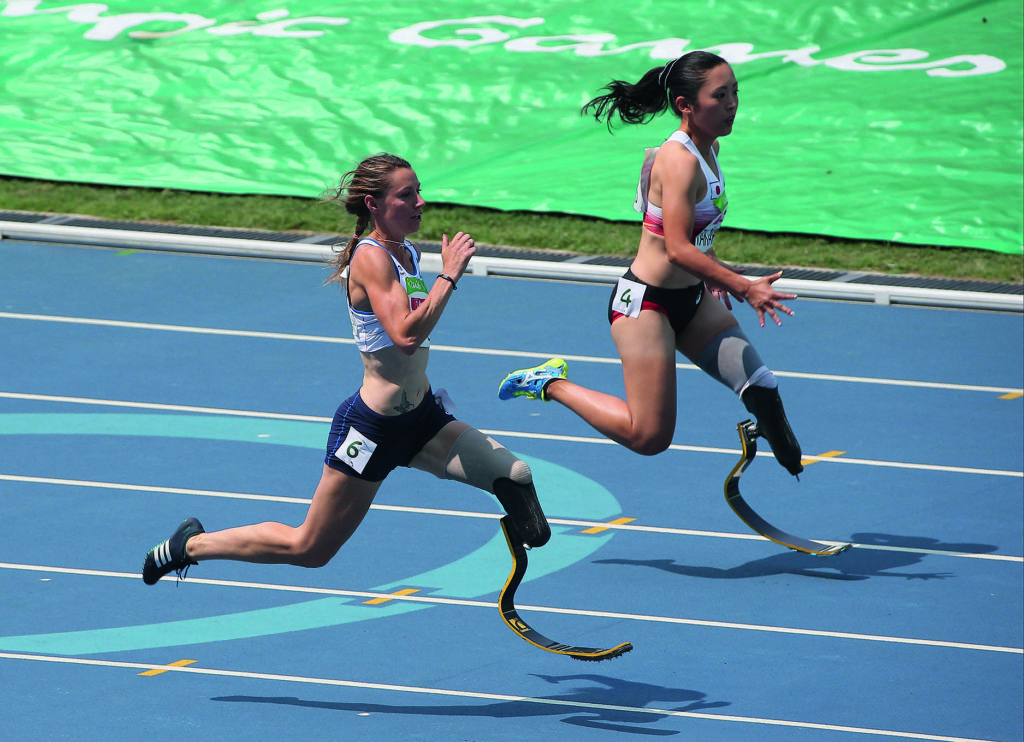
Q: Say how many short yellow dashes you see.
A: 5